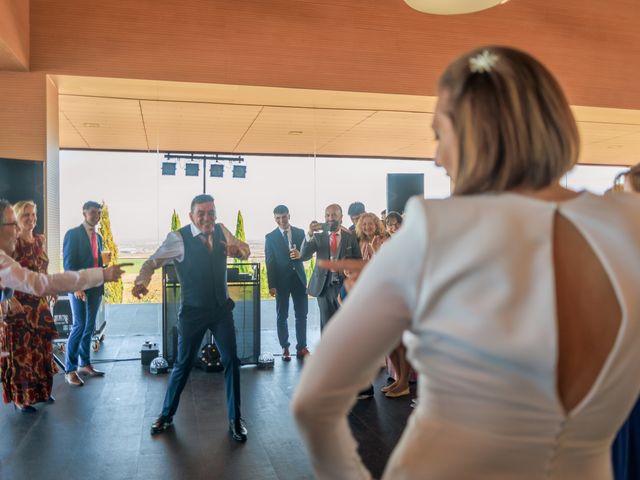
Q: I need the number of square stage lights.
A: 4